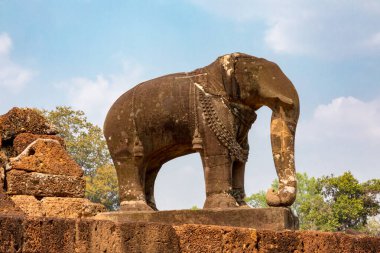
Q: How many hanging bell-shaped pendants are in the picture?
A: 2